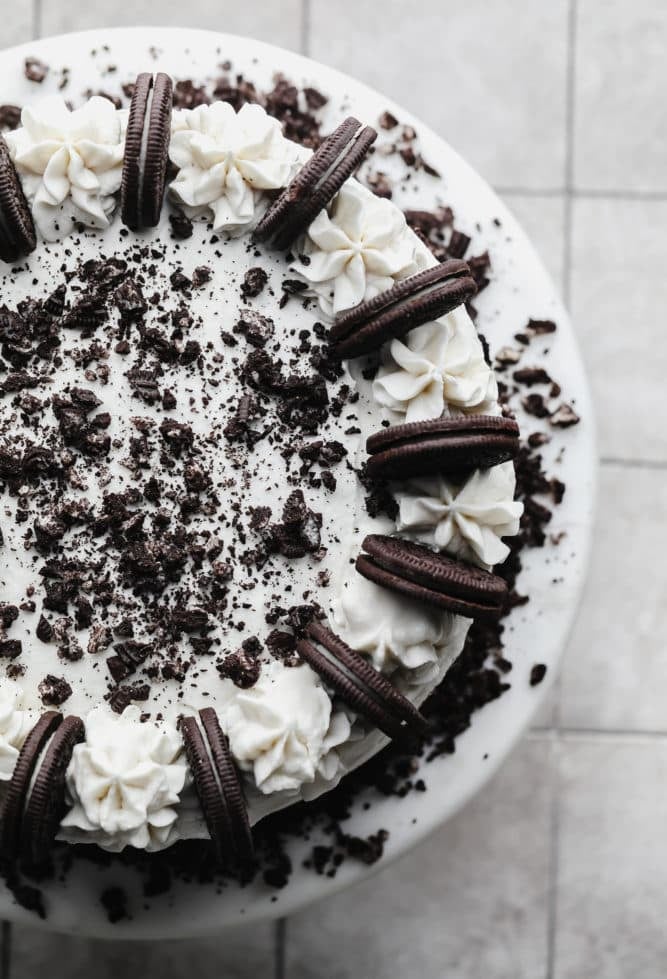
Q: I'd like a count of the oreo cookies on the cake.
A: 9